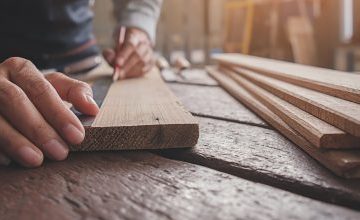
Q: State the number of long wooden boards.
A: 5